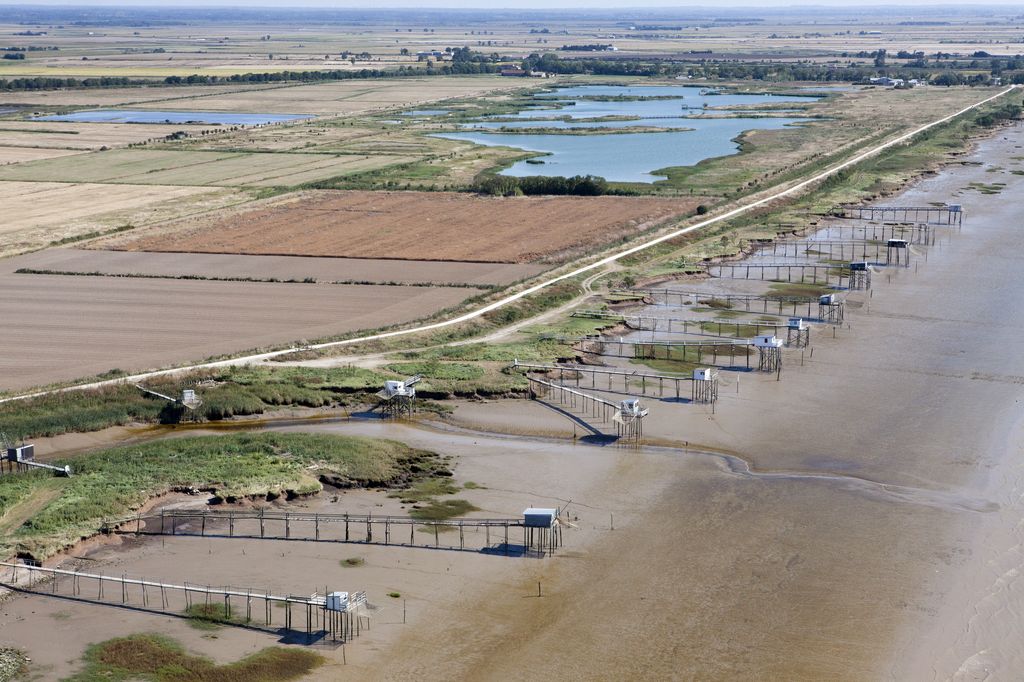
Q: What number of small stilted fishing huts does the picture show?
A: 13